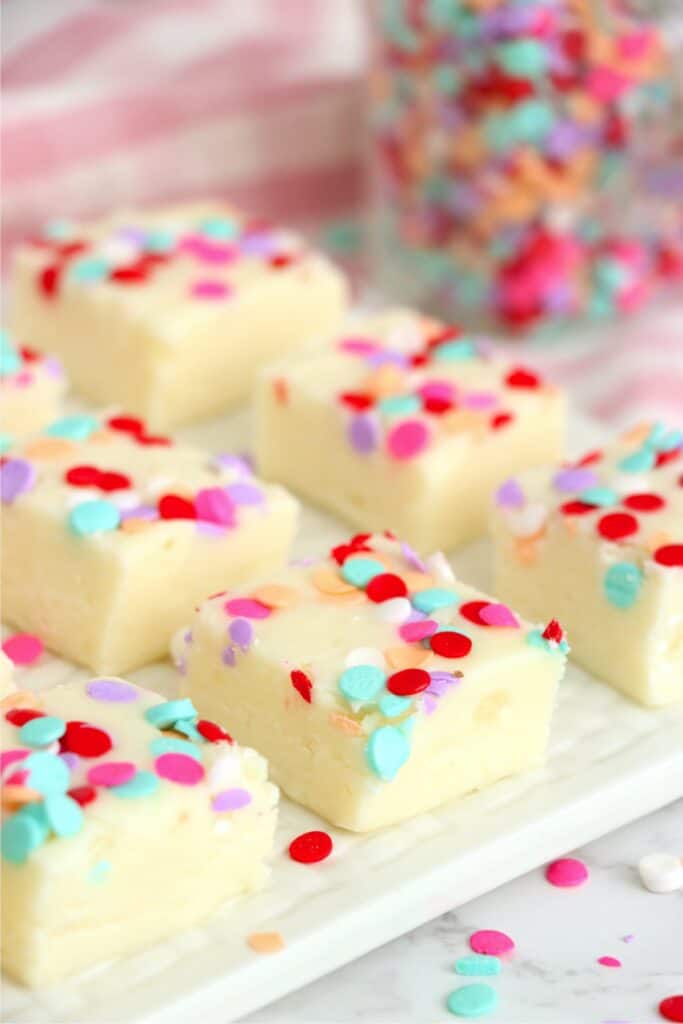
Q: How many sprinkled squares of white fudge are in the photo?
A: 7